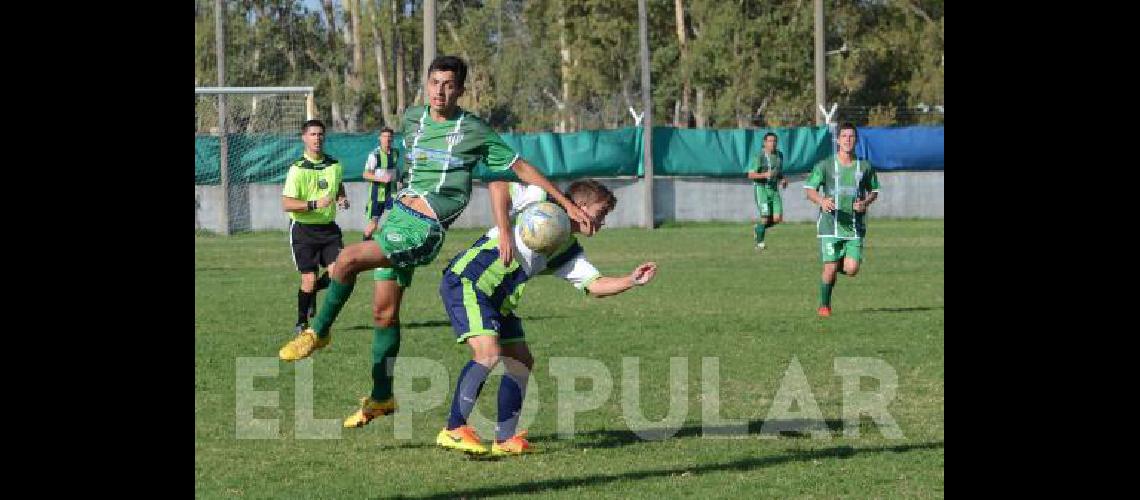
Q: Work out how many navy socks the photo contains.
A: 2